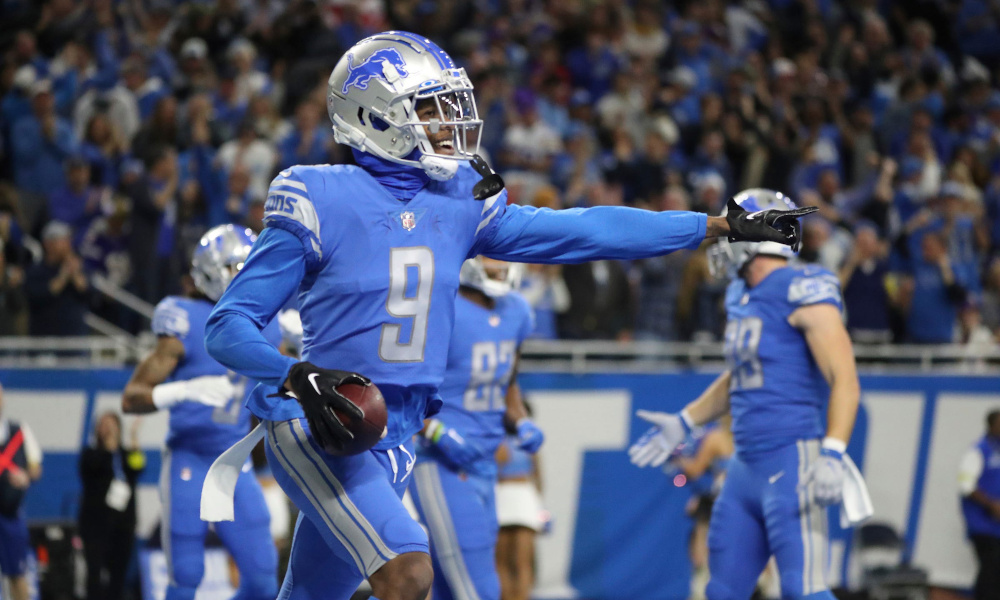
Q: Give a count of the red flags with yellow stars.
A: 0